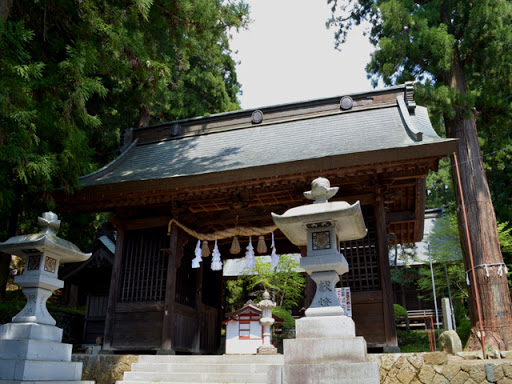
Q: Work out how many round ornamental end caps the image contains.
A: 3